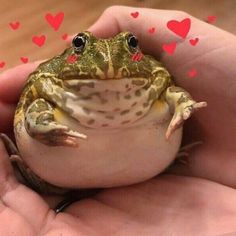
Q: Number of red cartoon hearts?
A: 13